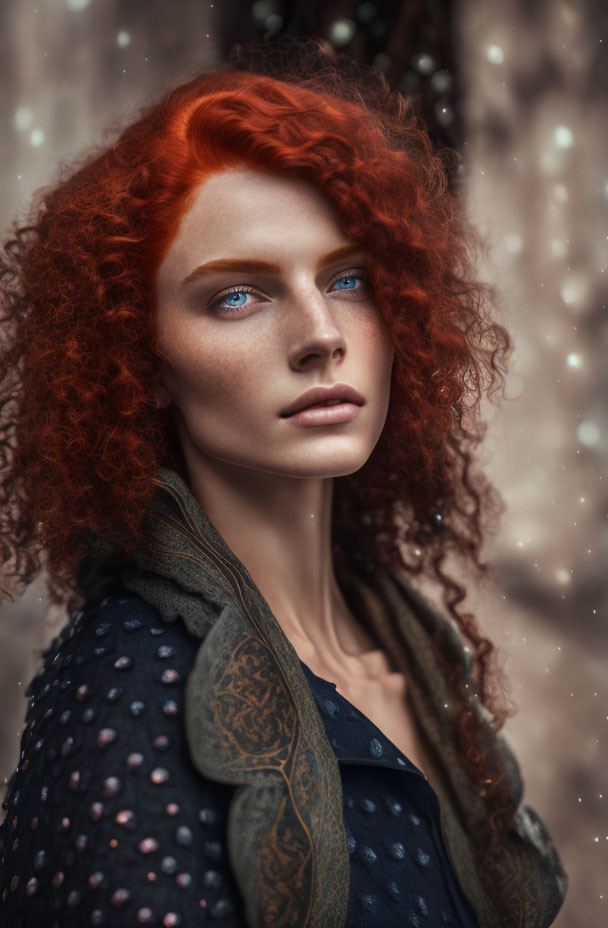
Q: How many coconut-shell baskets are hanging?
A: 0